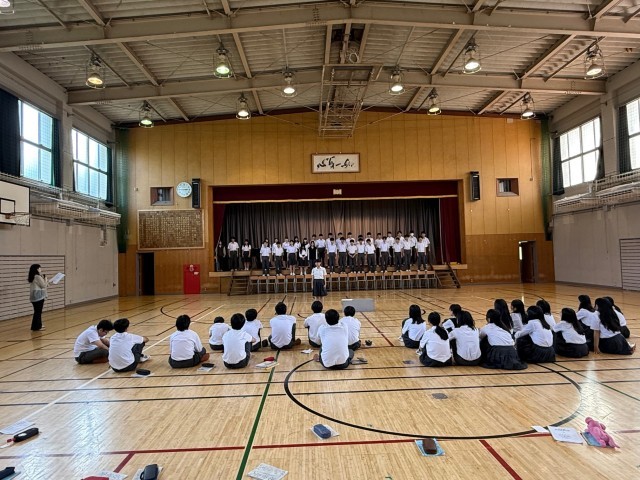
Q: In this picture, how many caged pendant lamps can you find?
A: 11